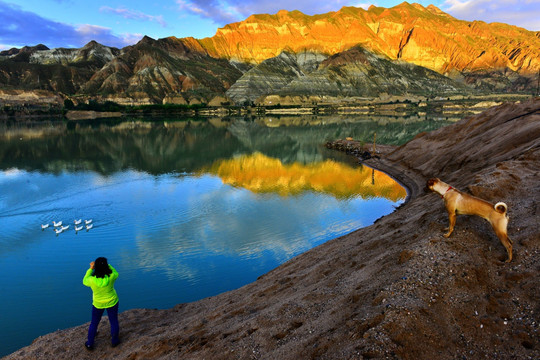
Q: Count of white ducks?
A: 8